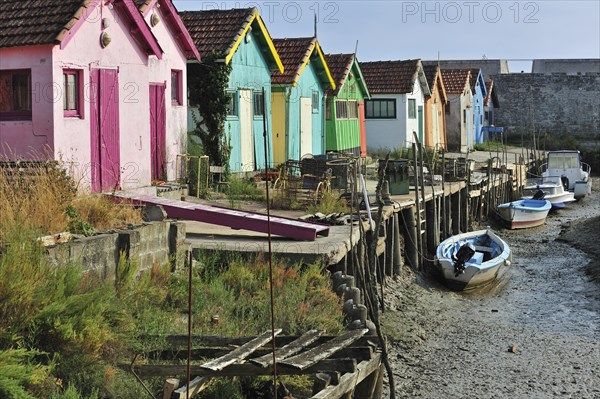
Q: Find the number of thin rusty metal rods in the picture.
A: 2